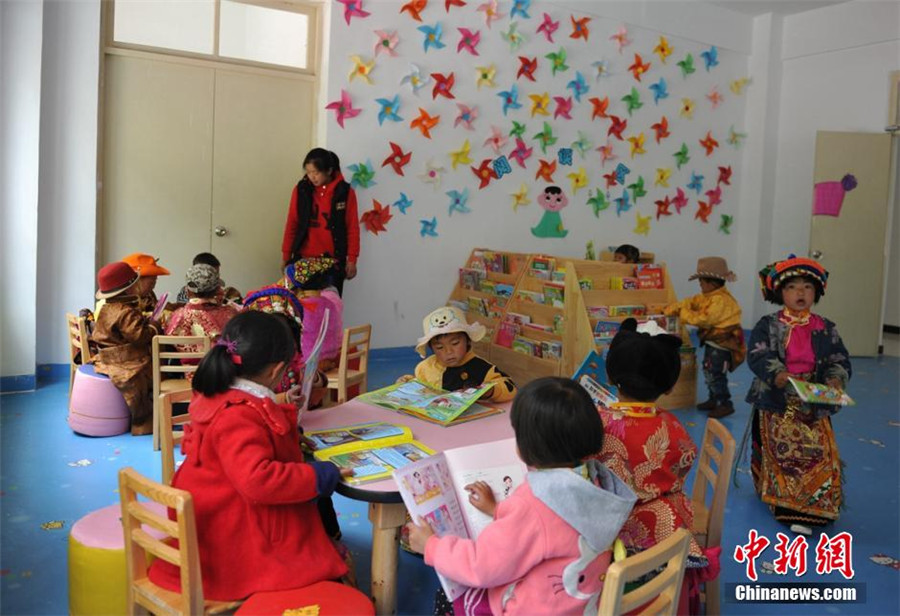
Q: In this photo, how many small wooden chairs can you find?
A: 7